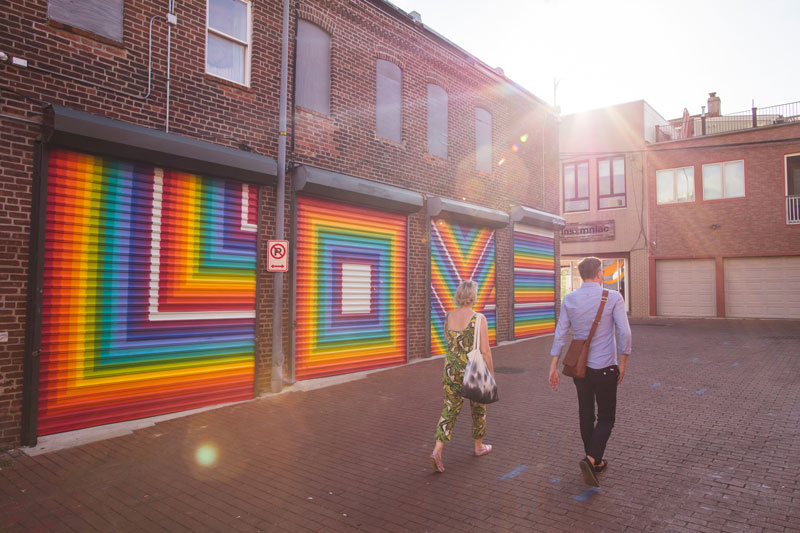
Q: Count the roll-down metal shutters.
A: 4